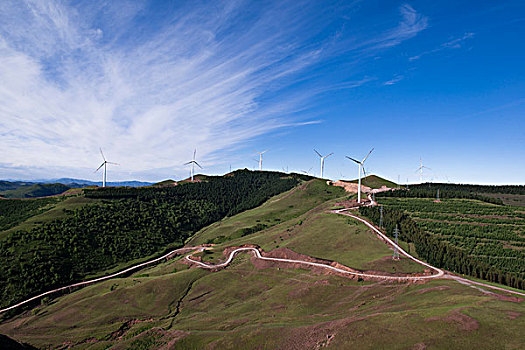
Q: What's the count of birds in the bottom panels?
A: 0